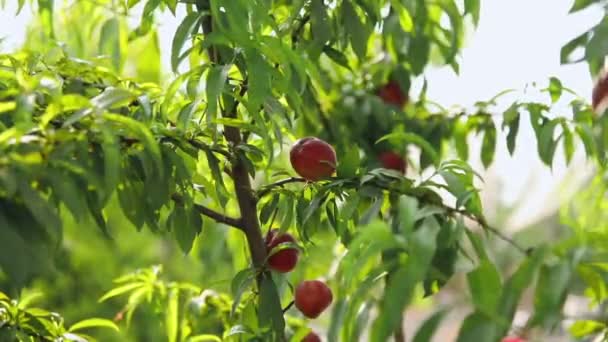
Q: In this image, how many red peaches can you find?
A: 8